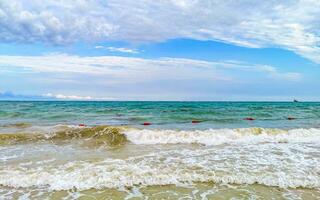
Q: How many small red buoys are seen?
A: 5